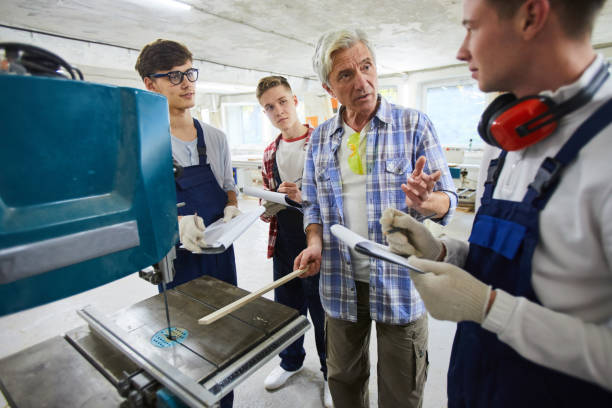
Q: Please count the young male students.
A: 3